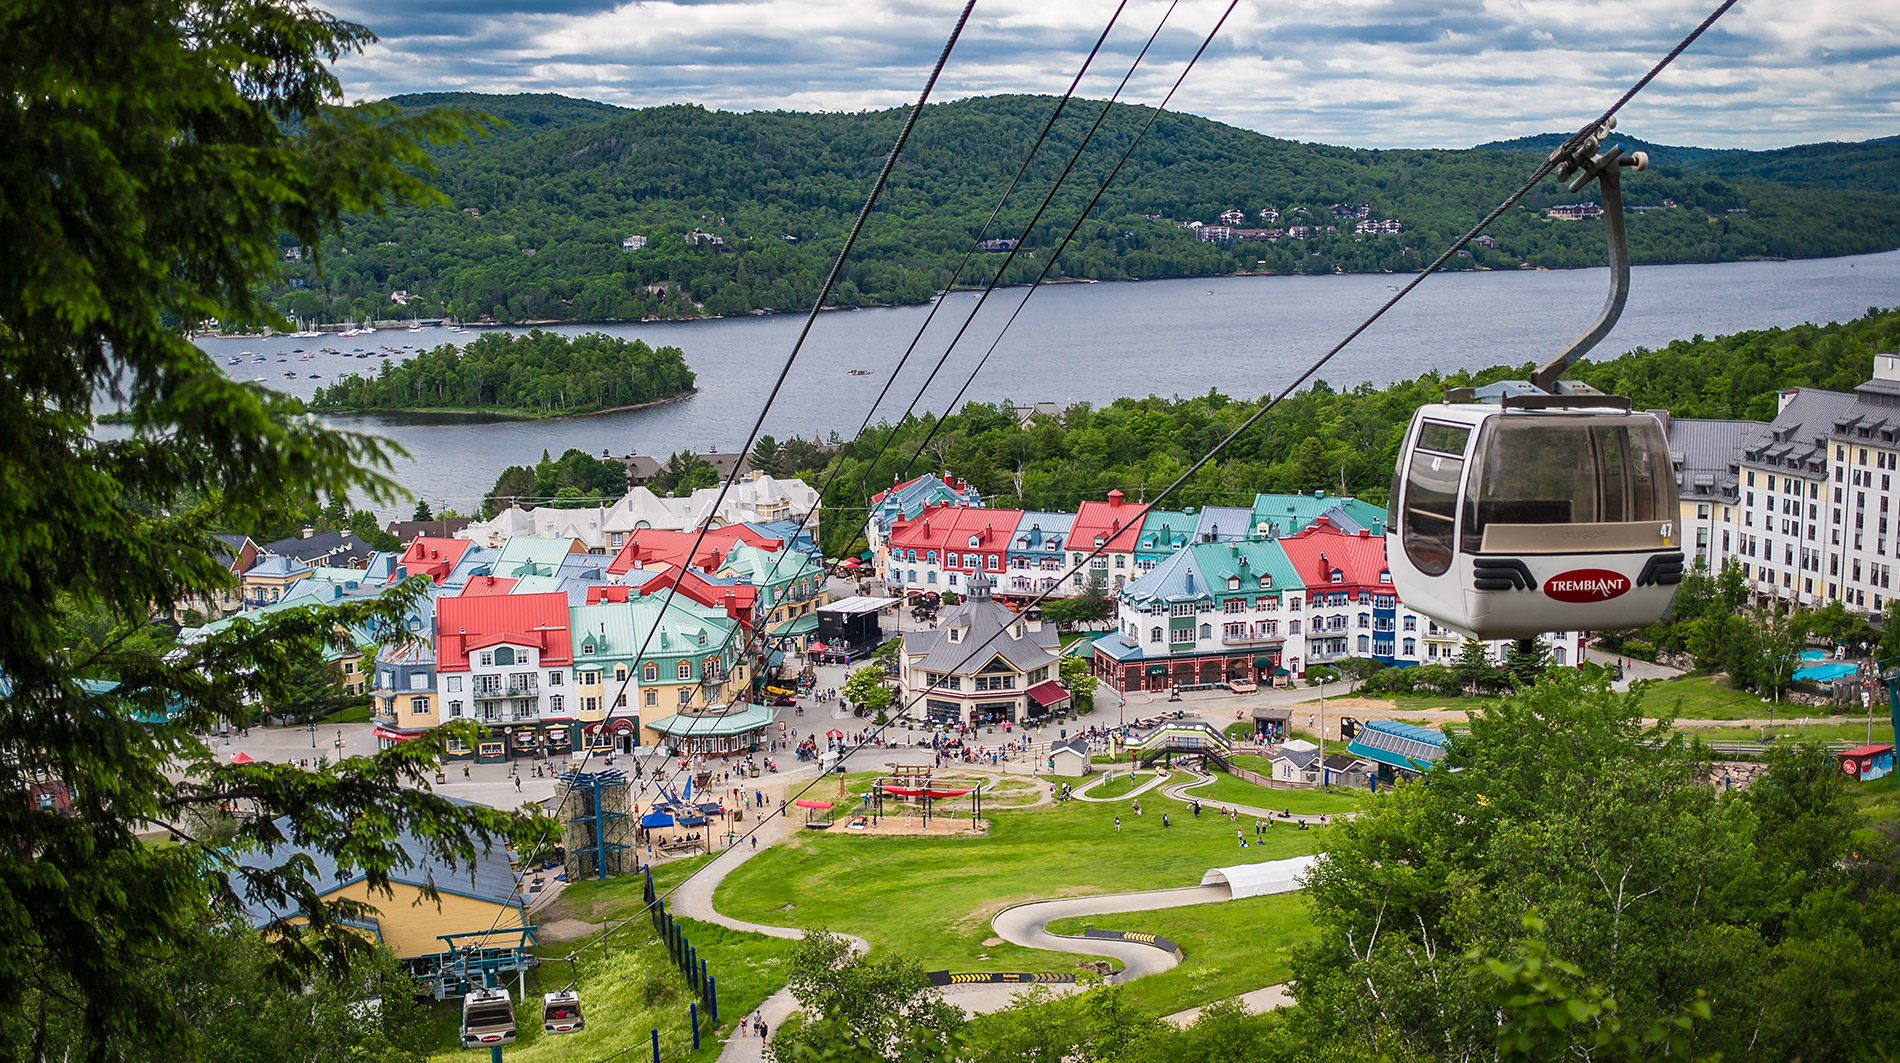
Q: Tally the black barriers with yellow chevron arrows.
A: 2